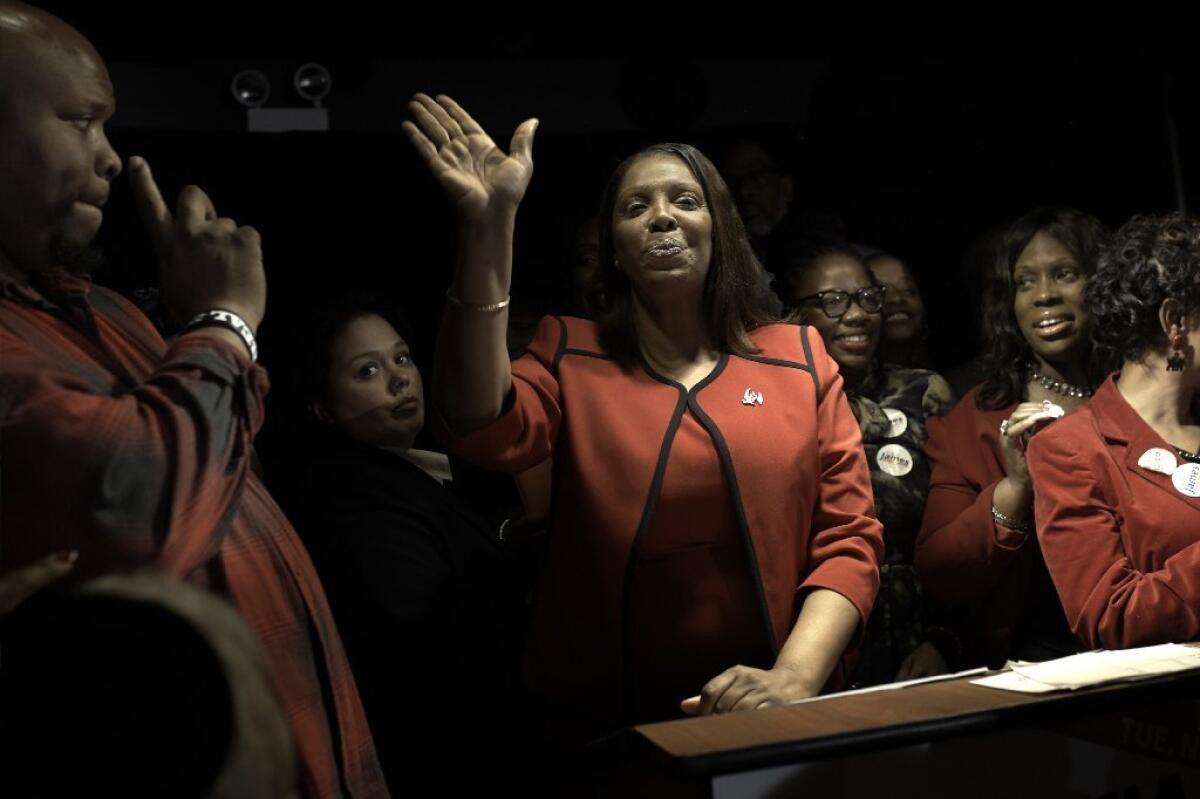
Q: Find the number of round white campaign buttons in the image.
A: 4